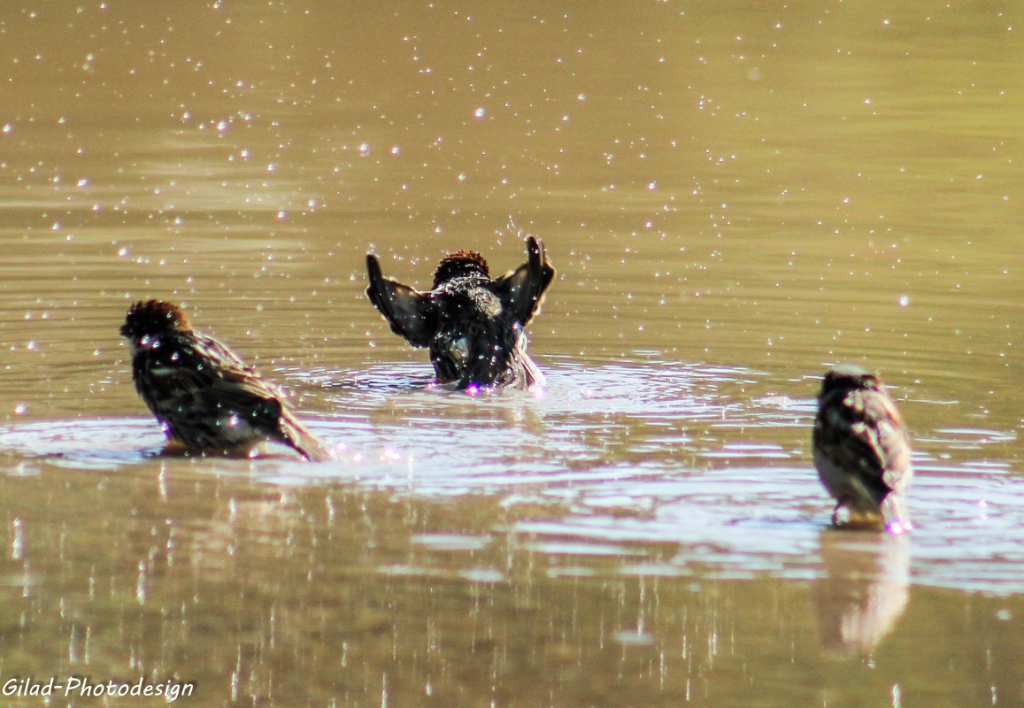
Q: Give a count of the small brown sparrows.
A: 3